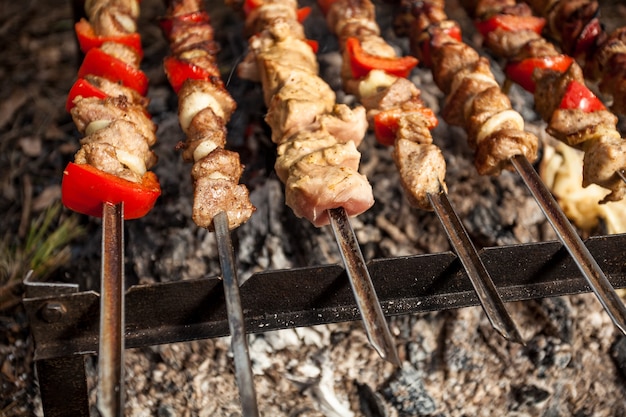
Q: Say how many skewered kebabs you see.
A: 7